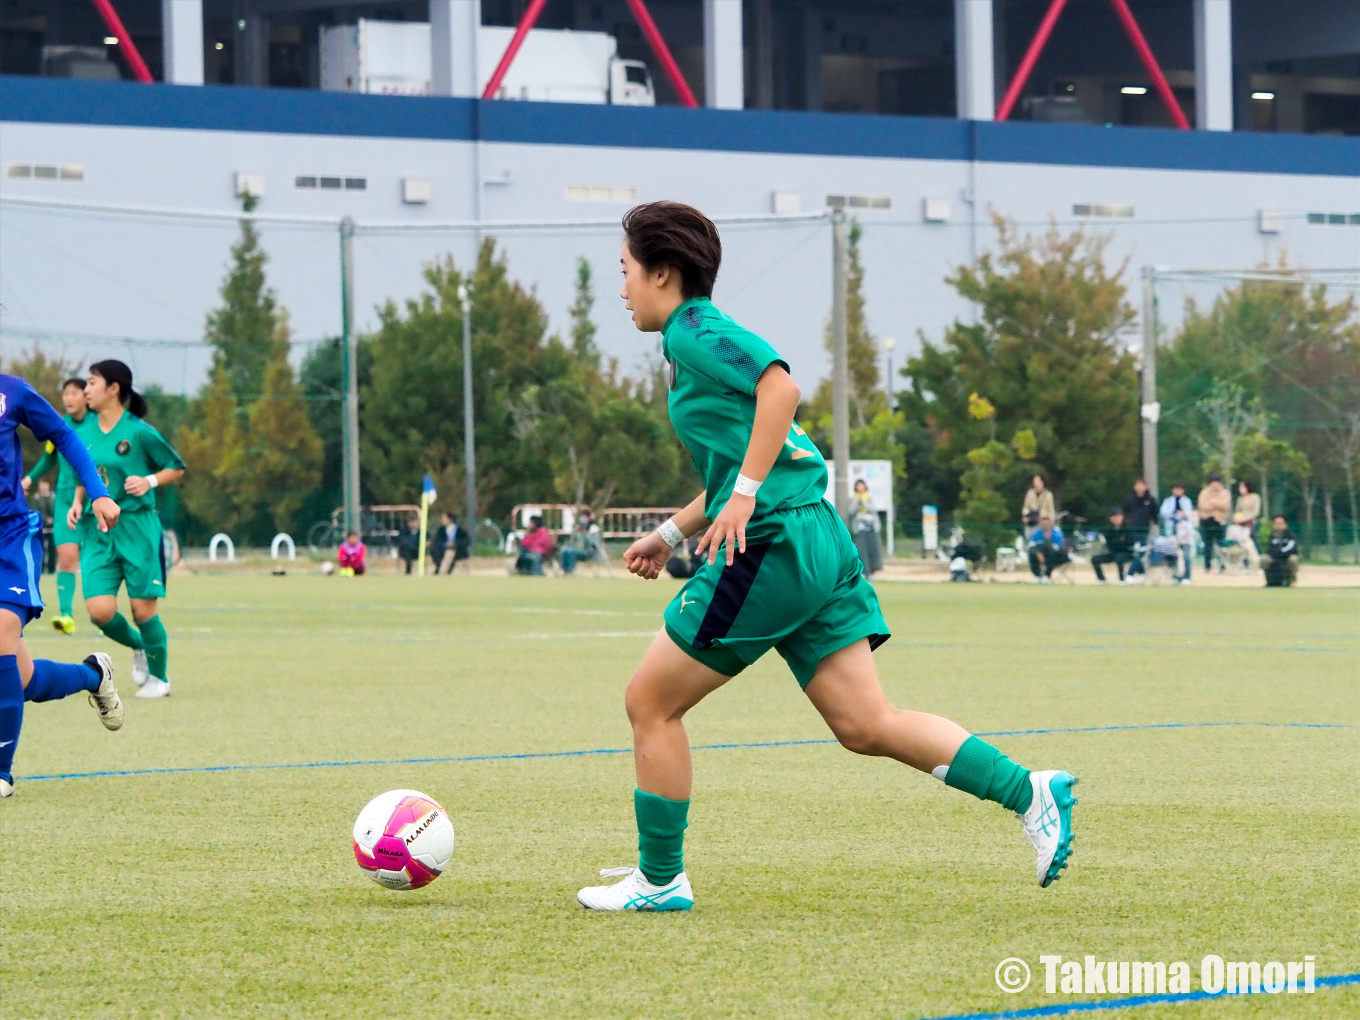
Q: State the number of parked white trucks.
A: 1